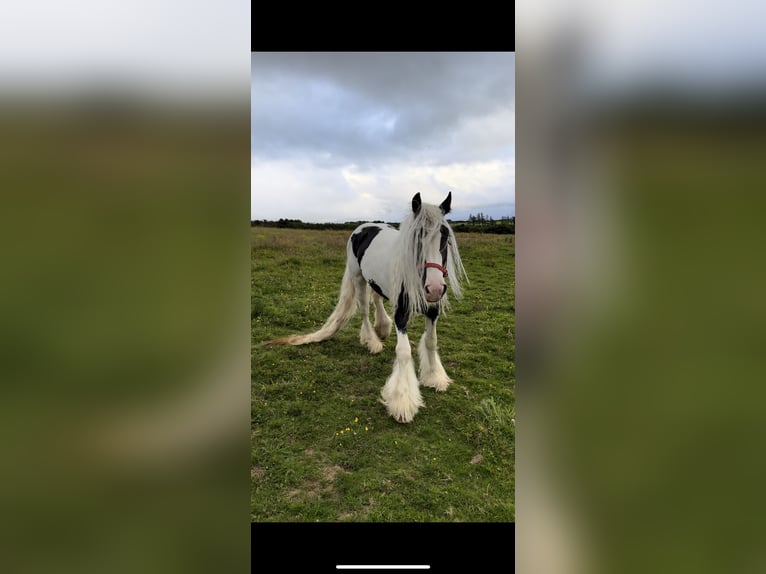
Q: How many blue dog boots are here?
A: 0